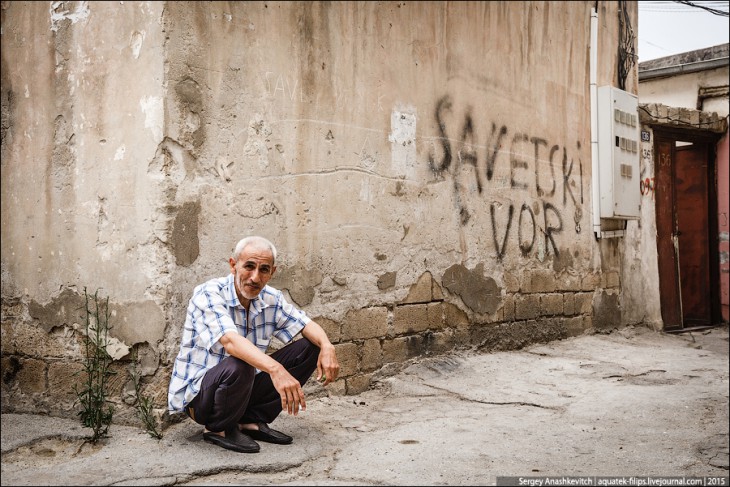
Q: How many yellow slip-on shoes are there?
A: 0